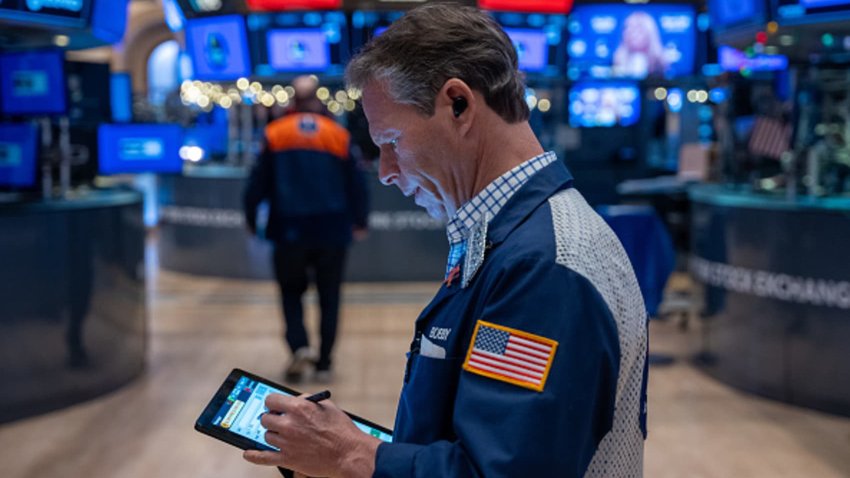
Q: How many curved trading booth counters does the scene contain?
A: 3